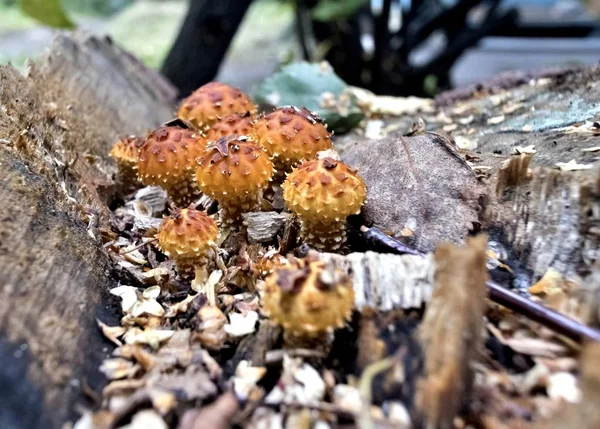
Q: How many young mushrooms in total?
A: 9